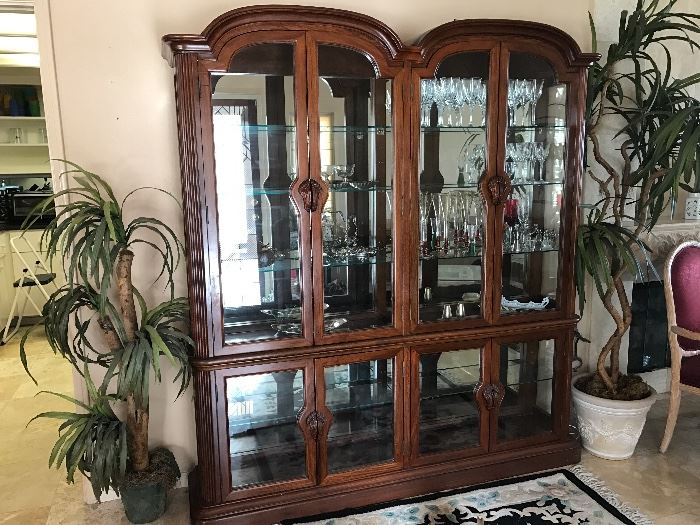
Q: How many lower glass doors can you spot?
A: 4